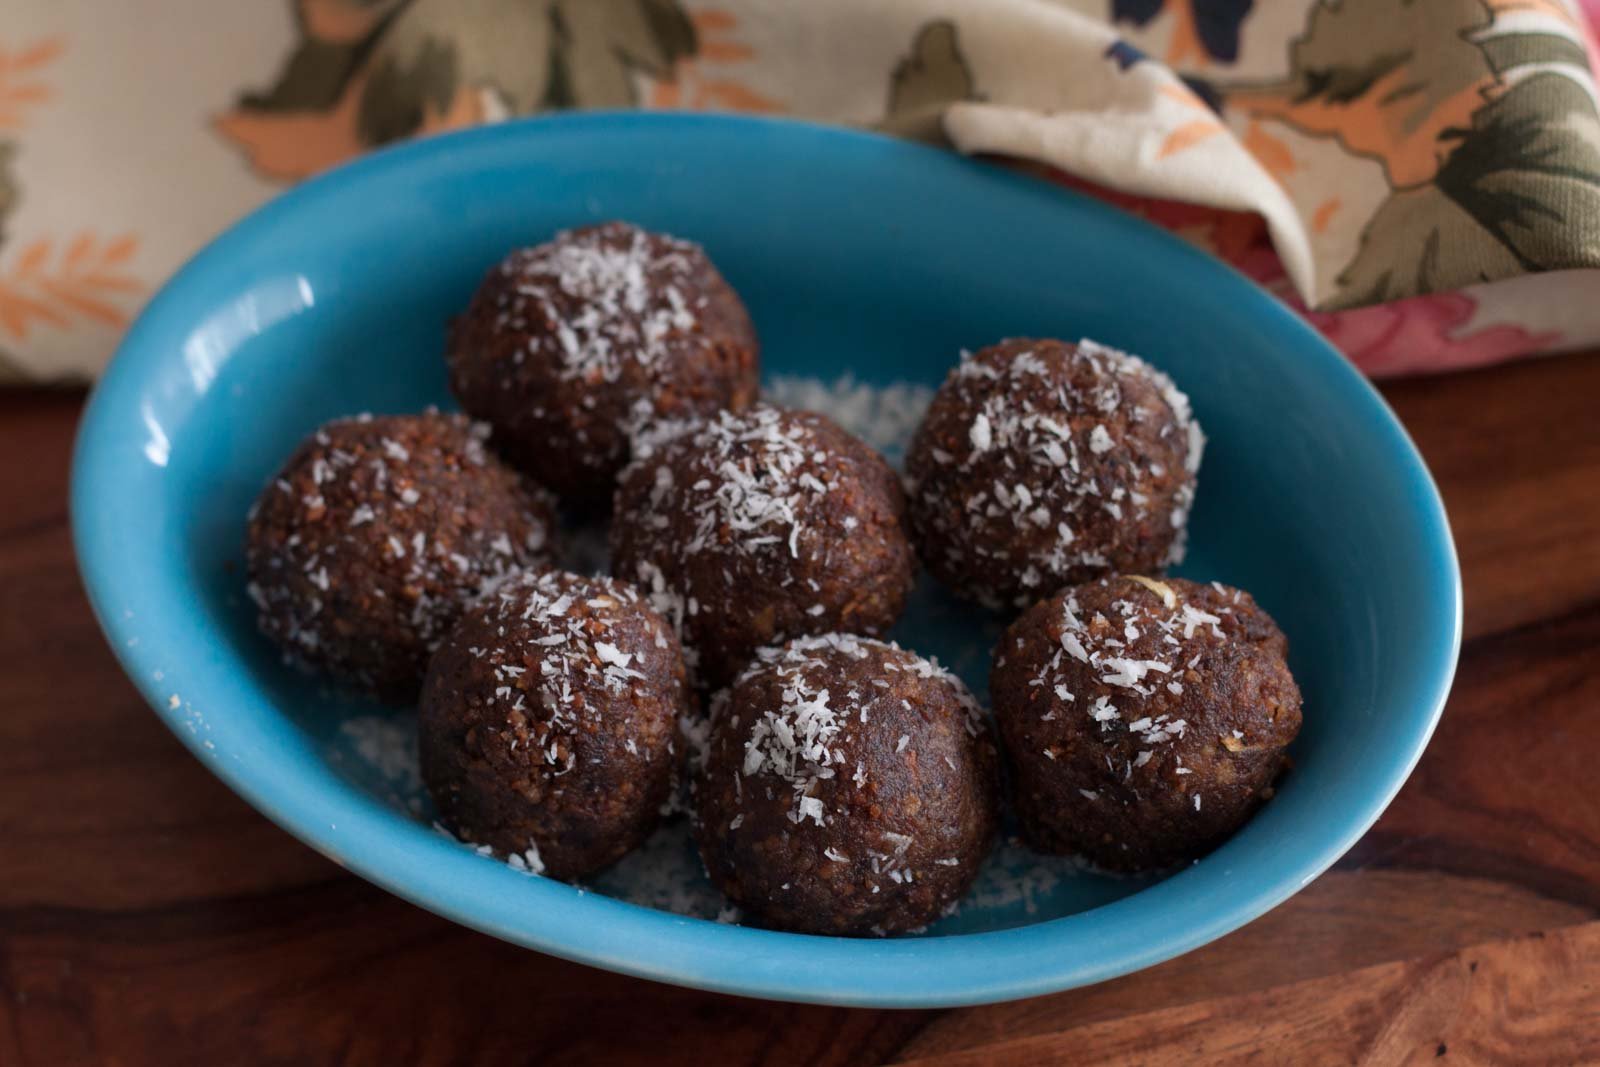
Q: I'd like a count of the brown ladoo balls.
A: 7